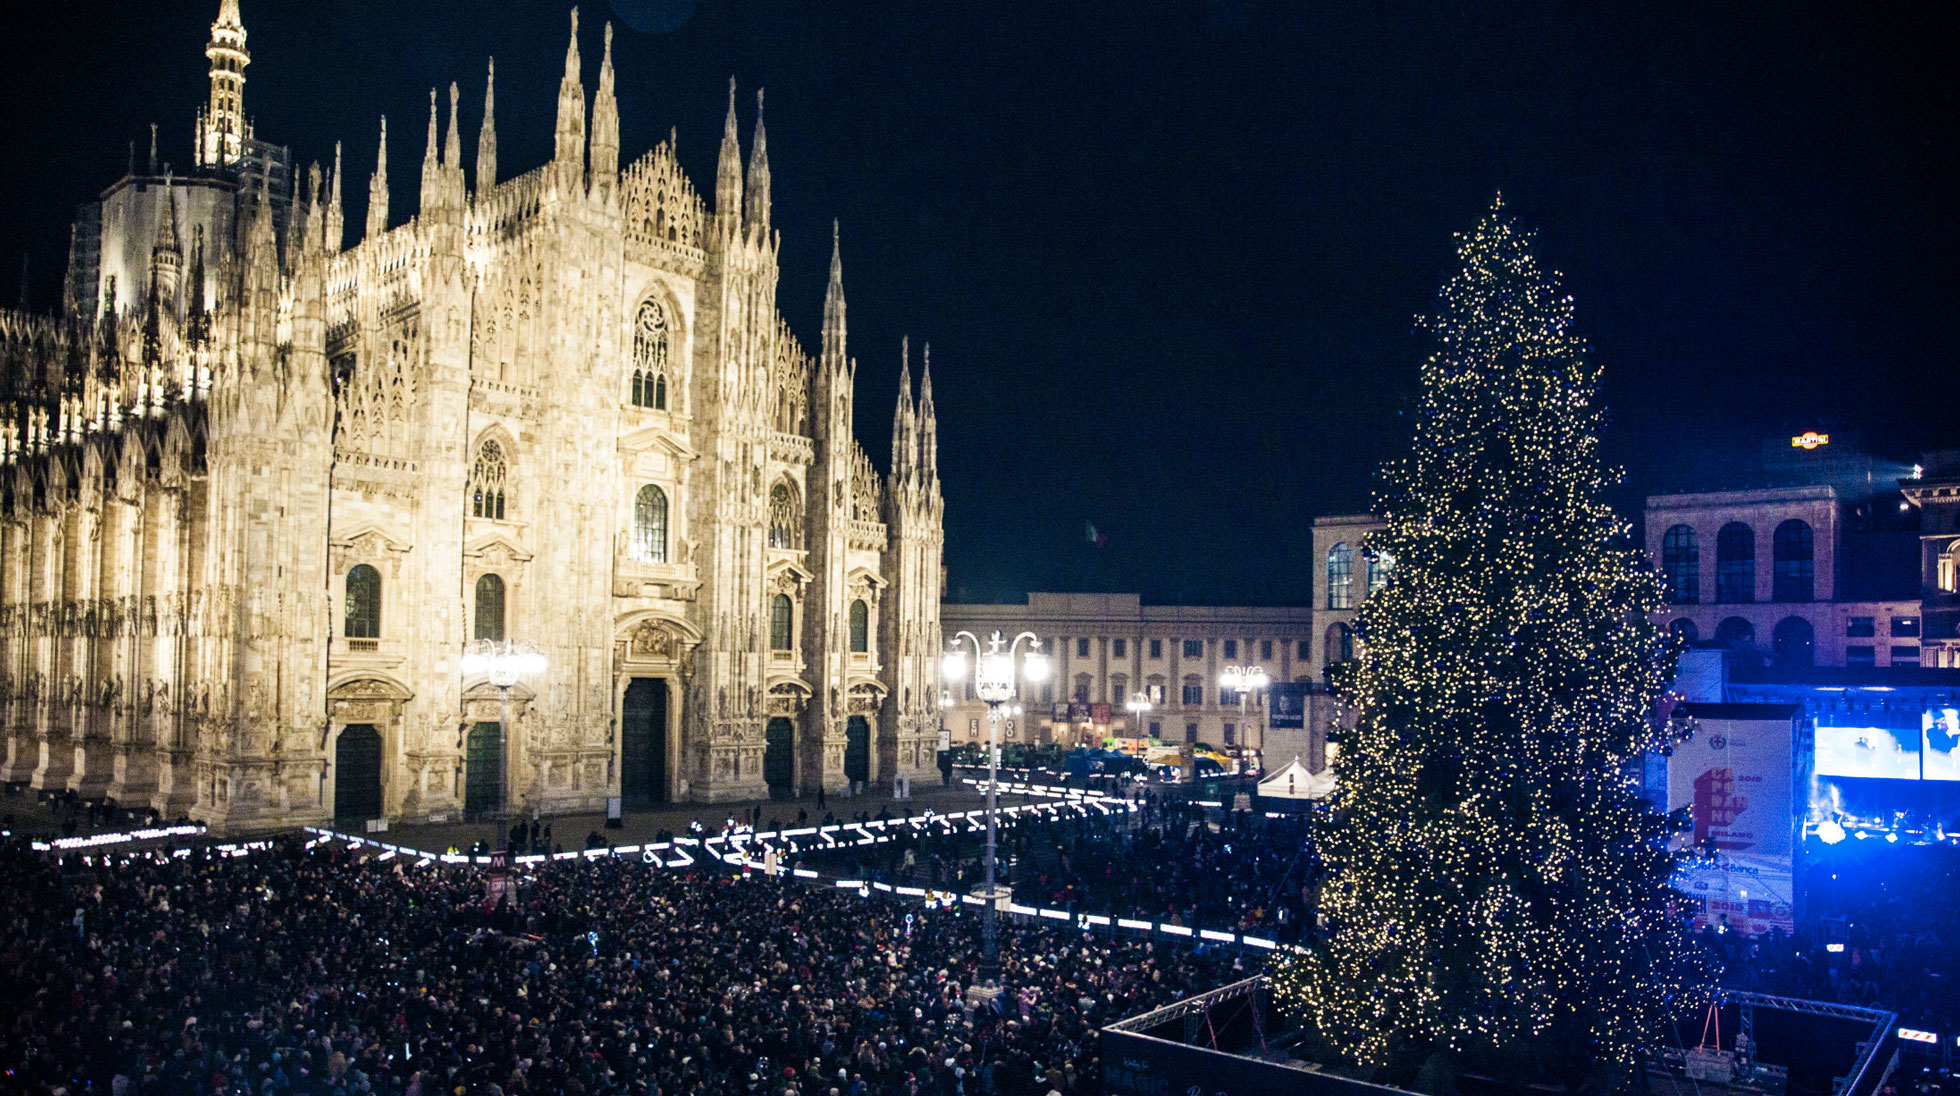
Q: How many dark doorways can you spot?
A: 5